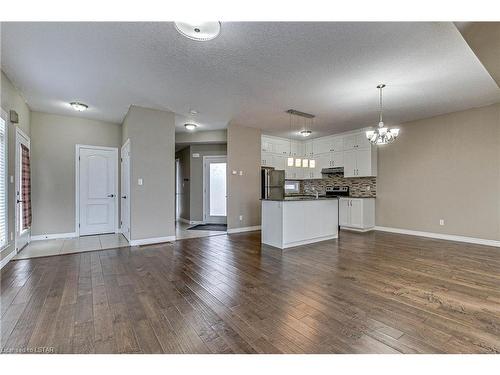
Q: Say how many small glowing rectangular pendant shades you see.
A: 4